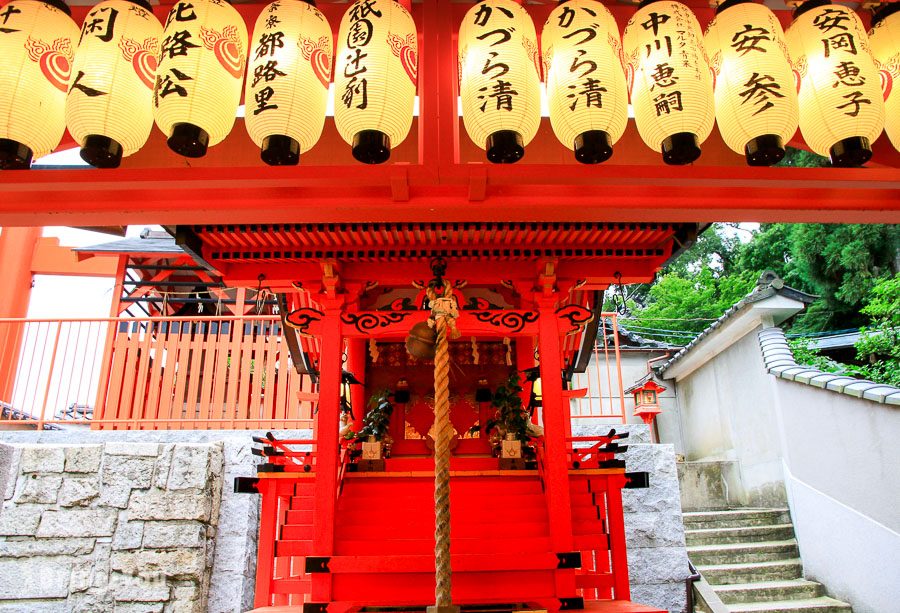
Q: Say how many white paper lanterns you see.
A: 11